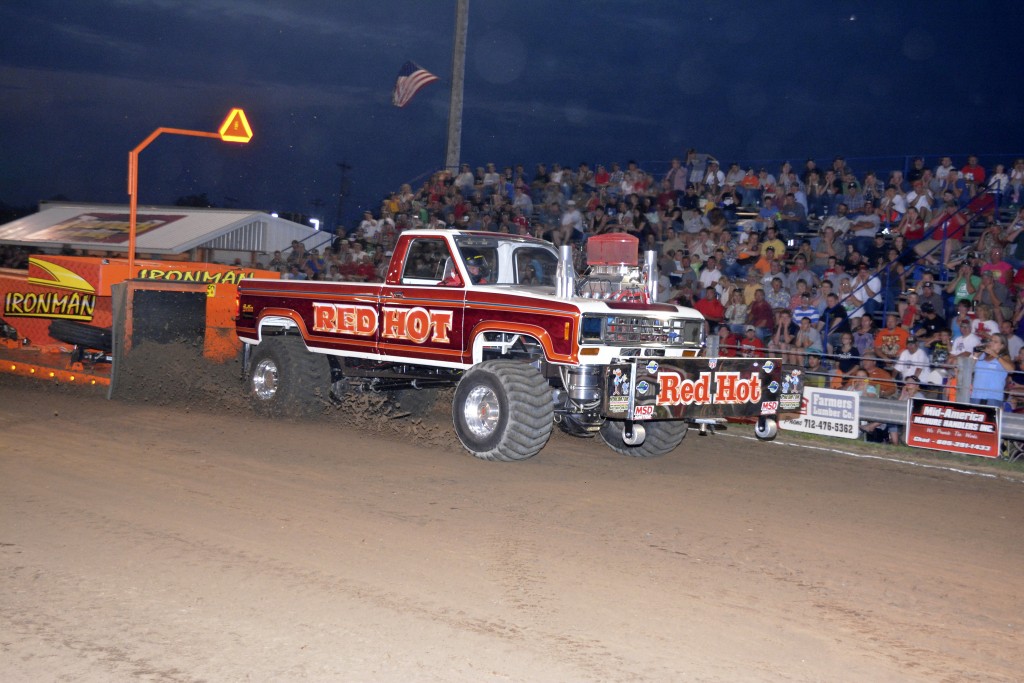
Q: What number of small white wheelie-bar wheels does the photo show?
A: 2